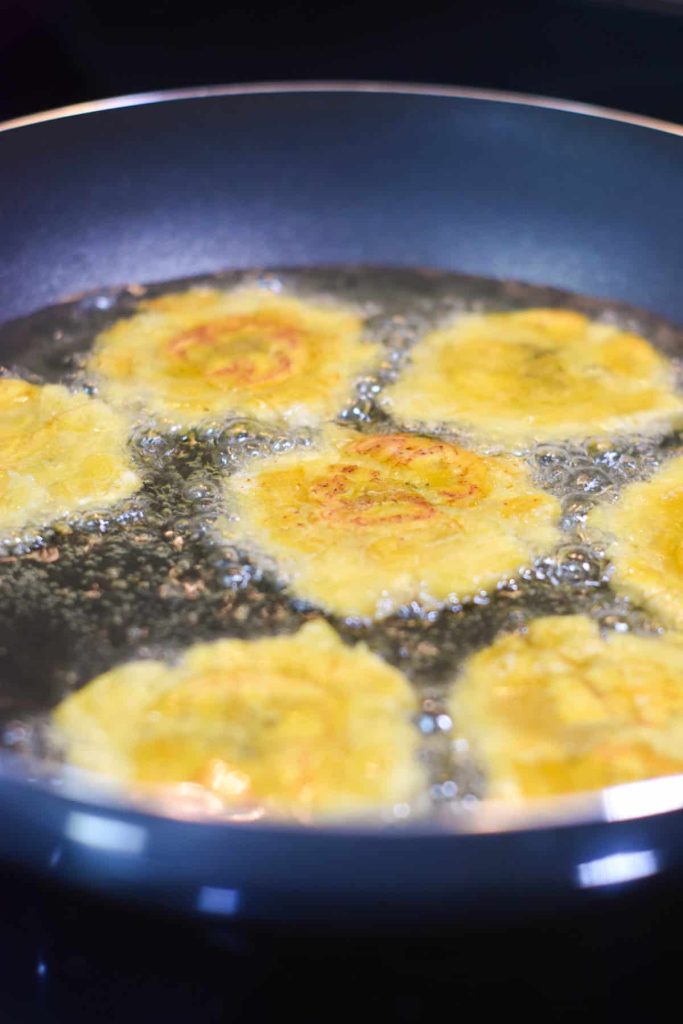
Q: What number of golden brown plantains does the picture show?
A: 7